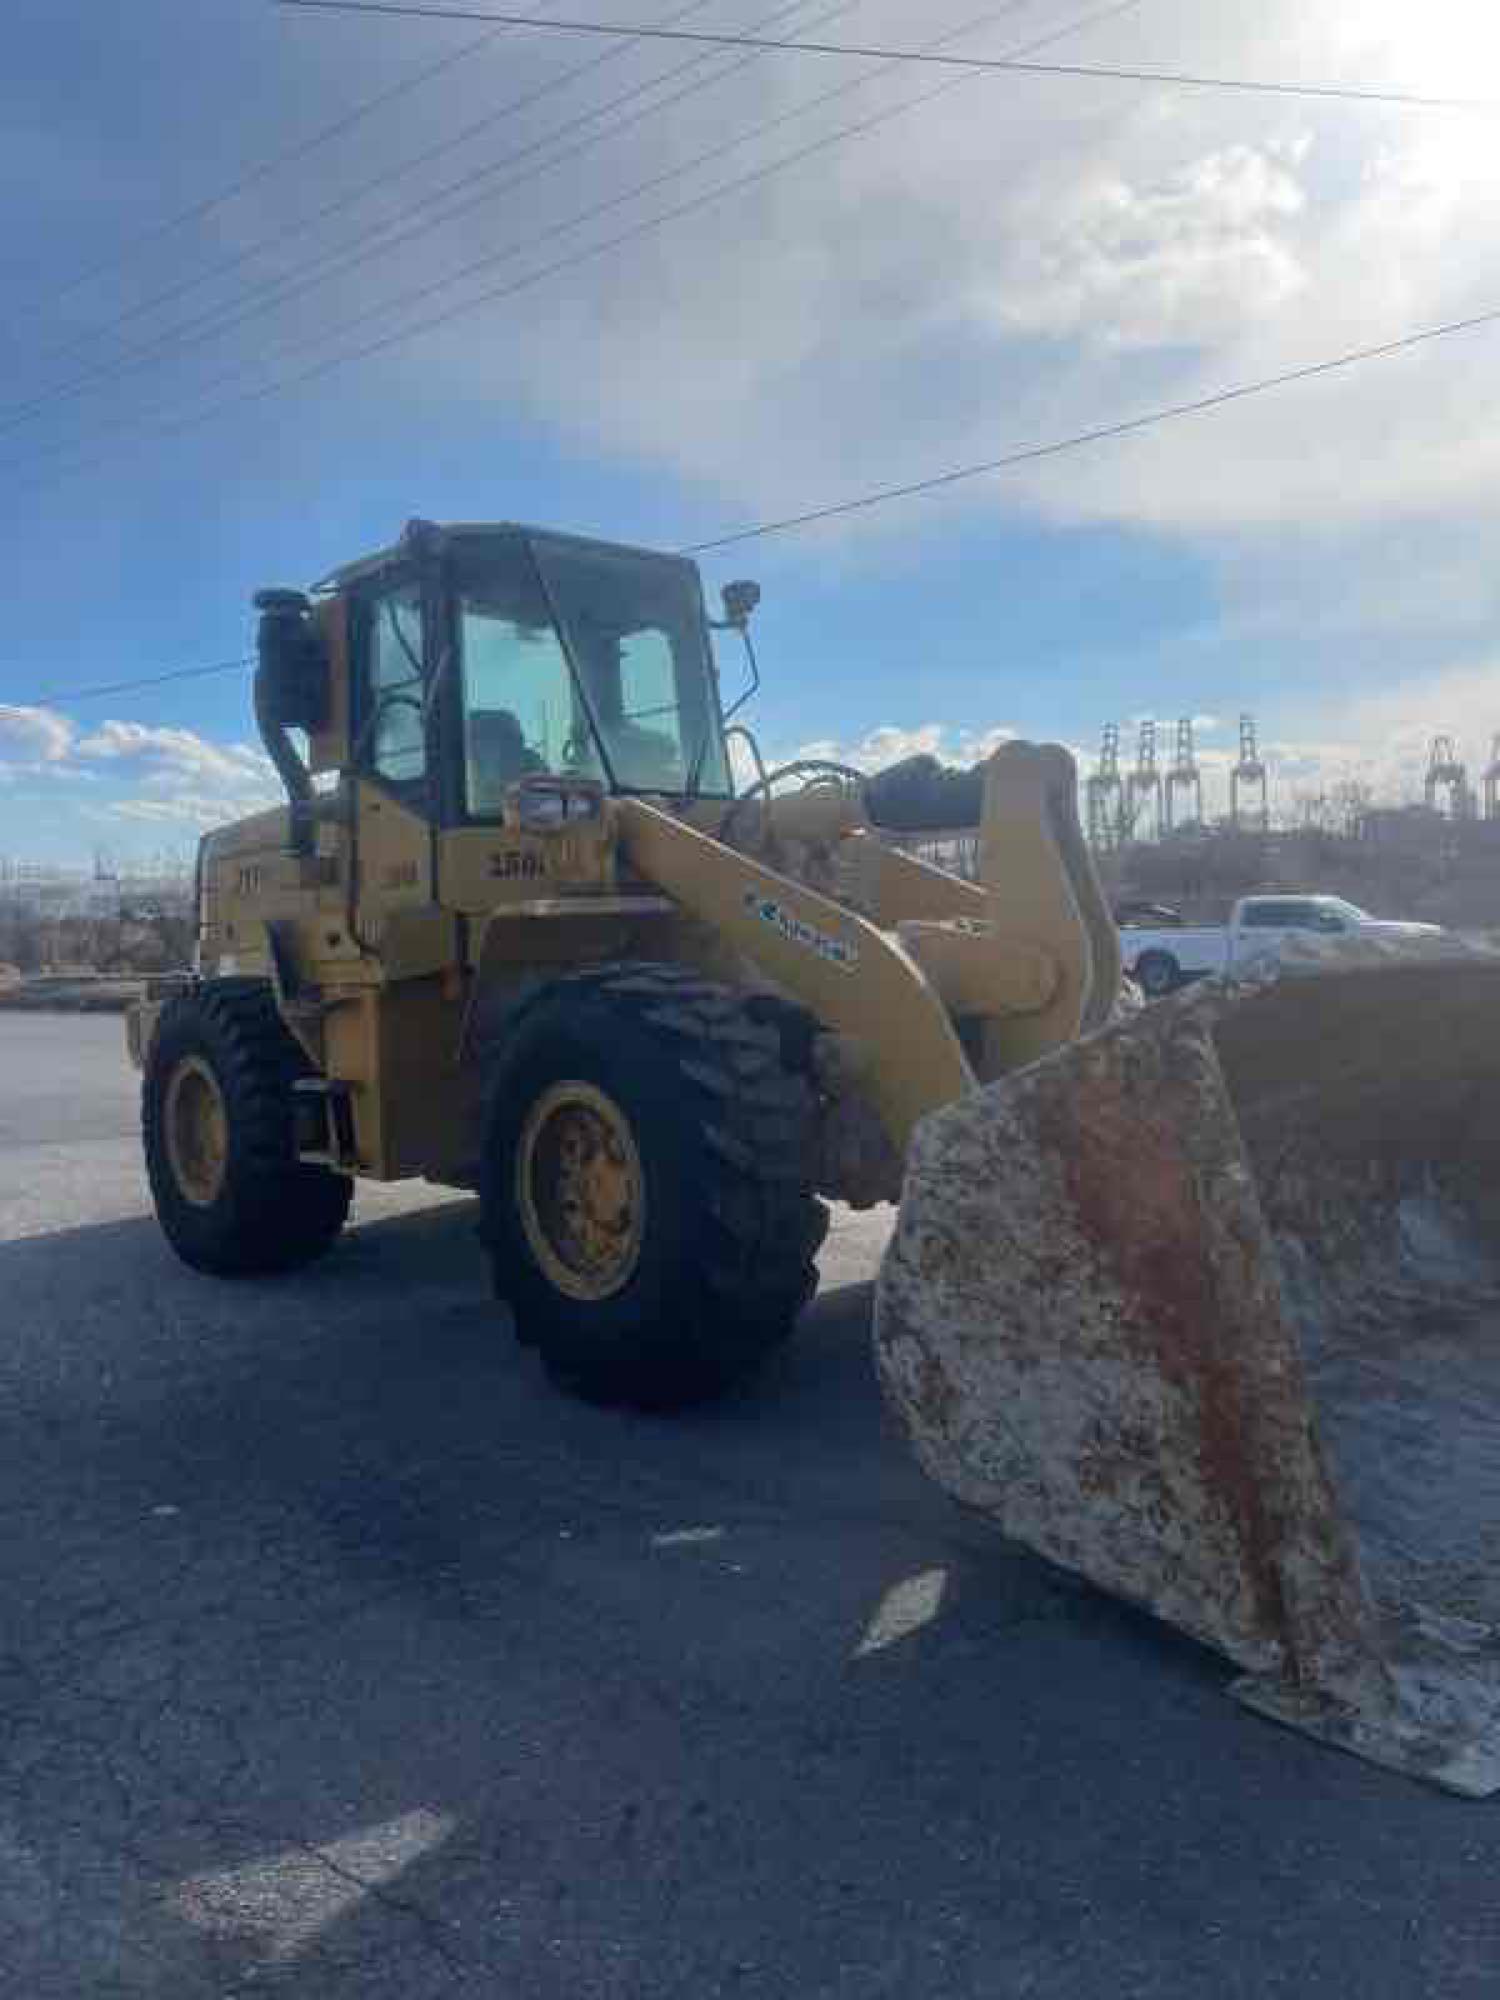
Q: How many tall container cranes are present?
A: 6